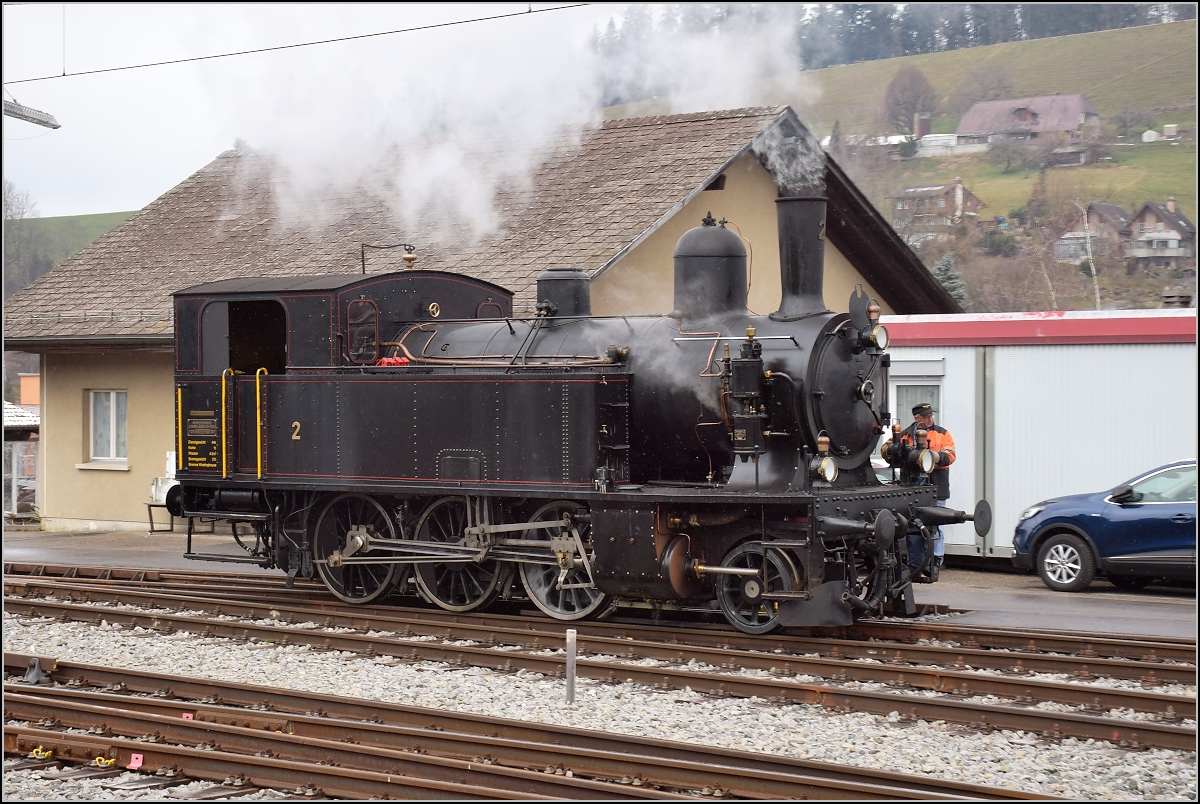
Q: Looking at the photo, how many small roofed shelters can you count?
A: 1